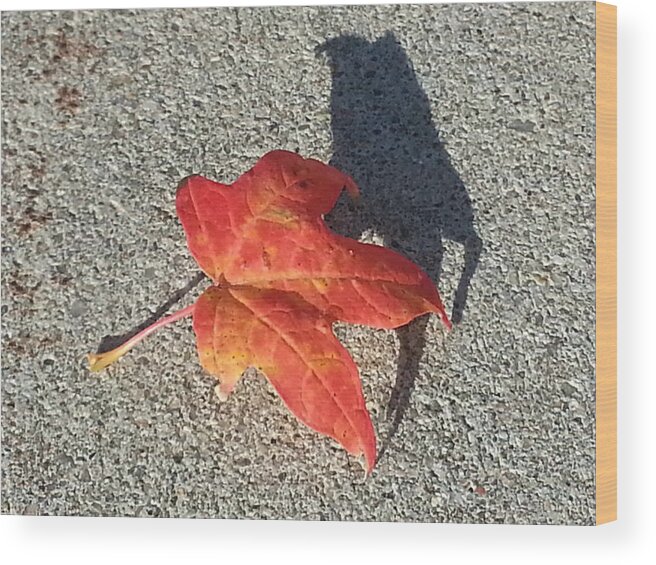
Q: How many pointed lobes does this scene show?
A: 5